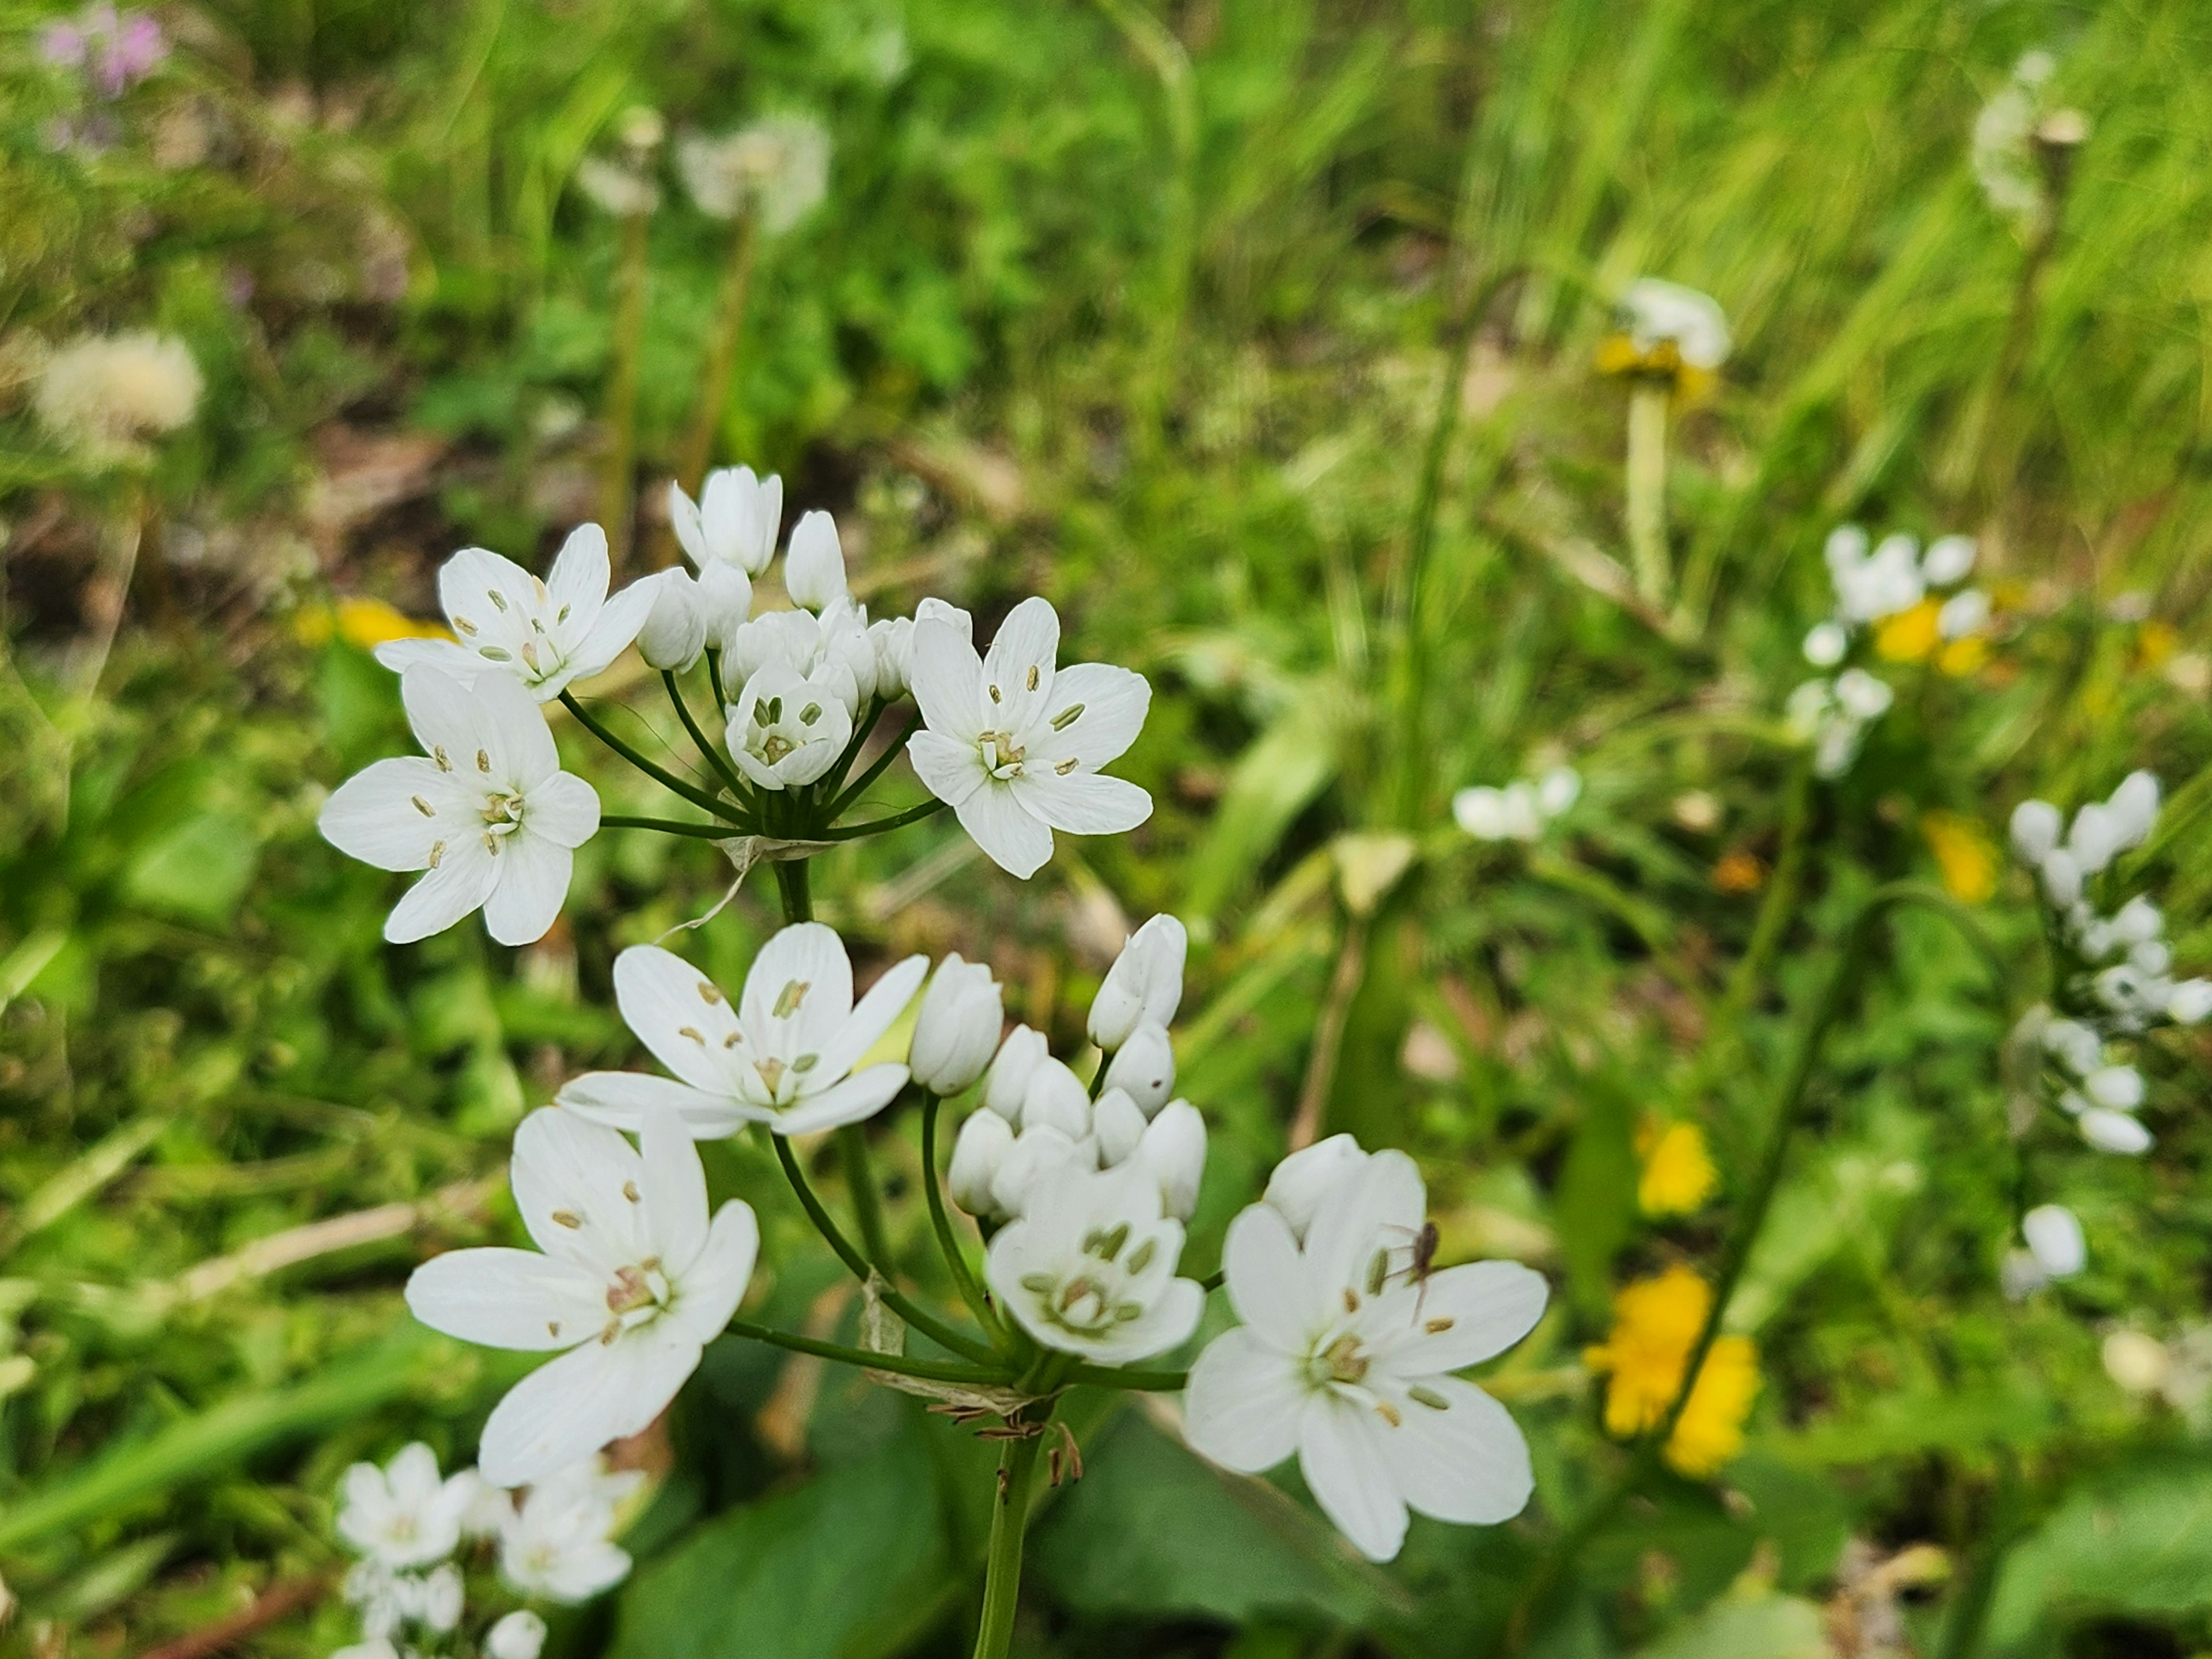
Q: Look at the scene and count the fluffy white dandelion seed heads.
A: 4